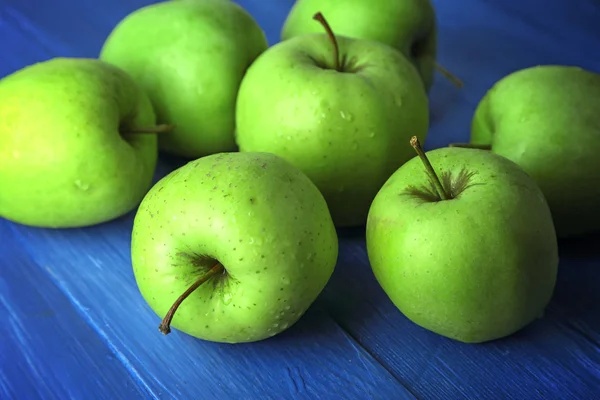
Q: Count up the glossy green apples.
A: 7